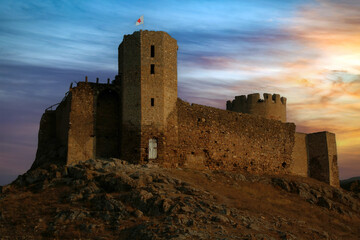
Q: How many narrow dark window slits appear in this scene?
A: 3